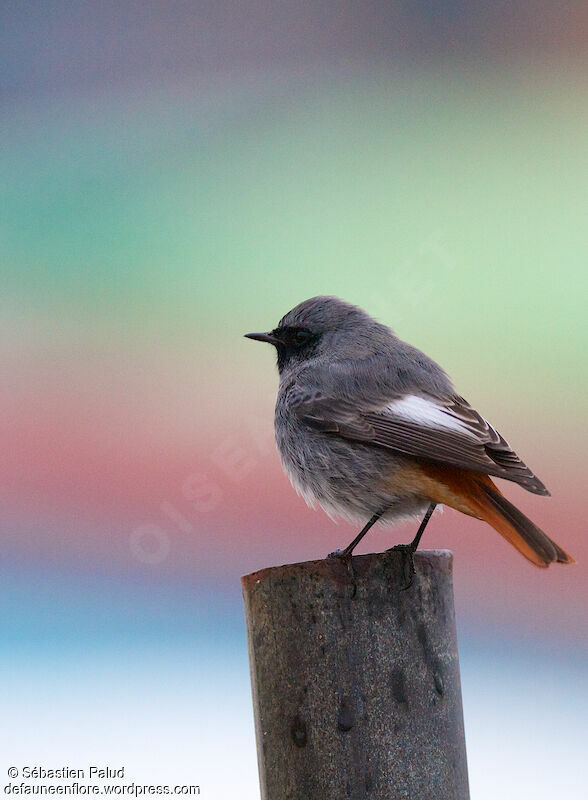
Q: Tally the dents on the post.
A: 4